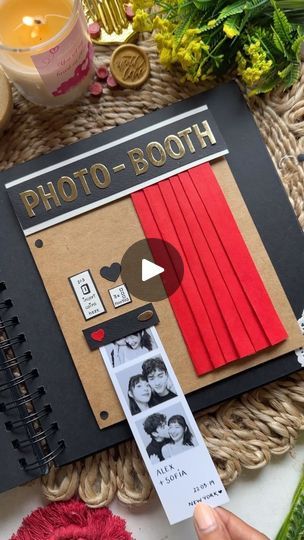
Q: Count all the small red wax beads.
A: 5